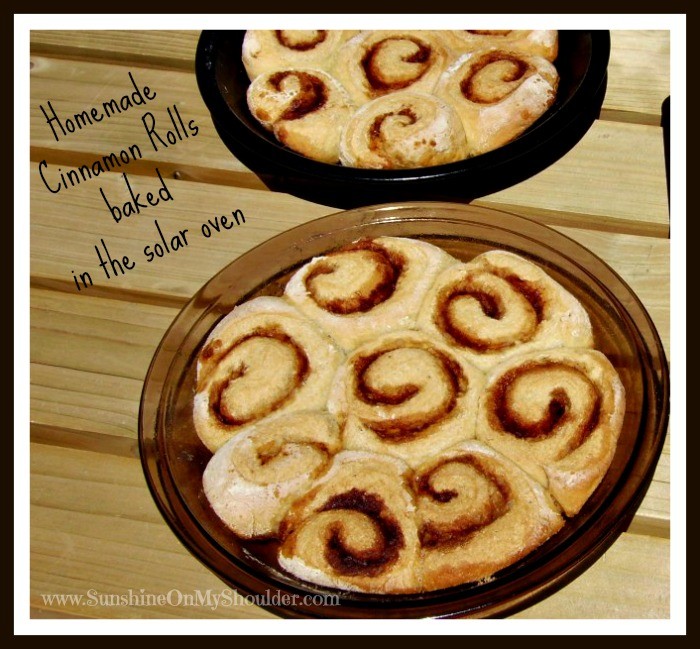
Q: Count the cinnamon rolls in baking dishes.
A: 14